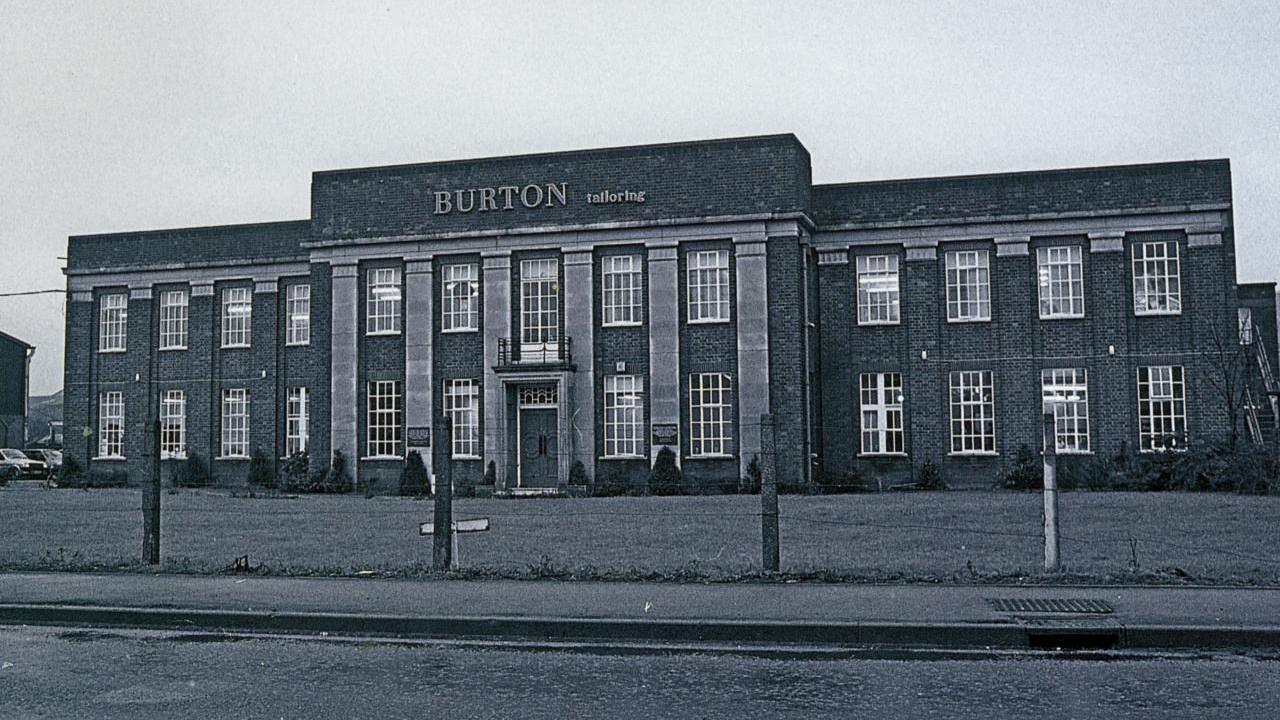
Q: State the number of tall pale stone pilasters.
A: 6